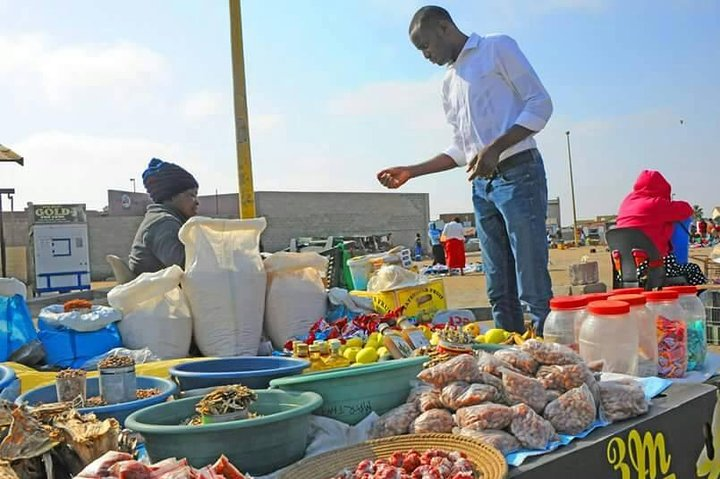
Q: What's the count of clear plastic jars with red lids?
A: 7